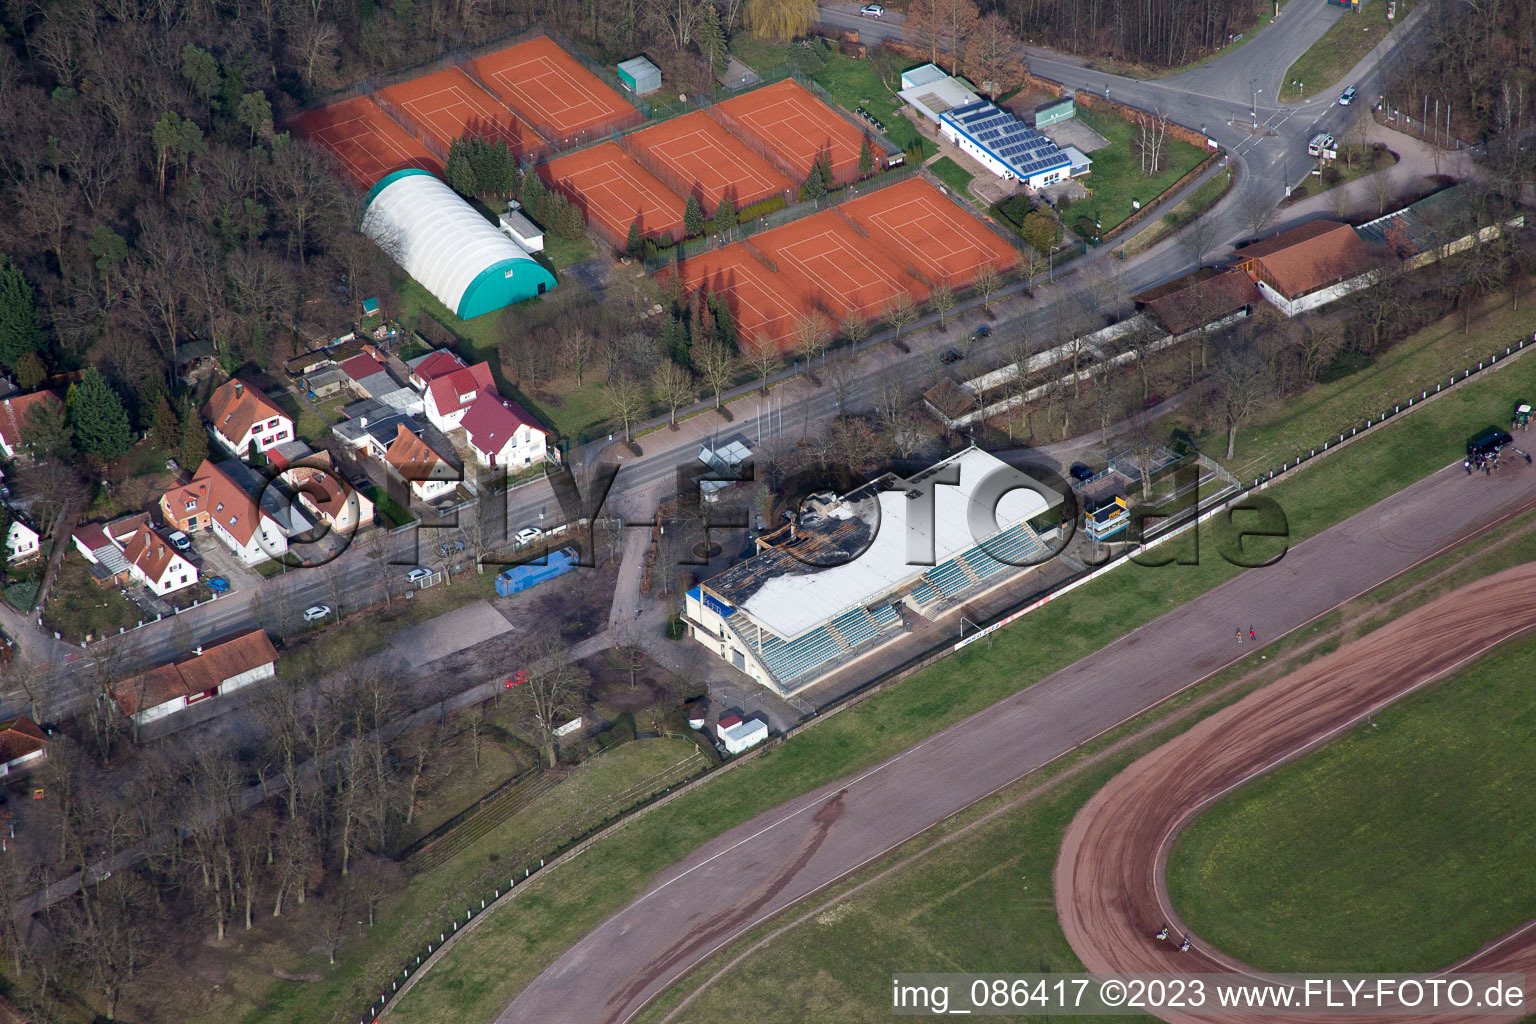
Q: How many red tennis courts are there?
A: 9